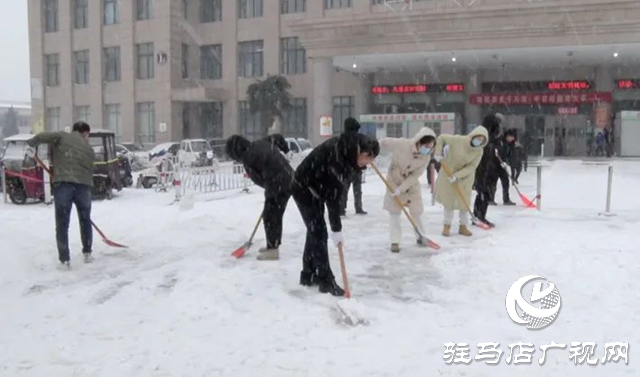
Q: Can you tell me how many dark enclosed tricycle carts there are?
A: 2